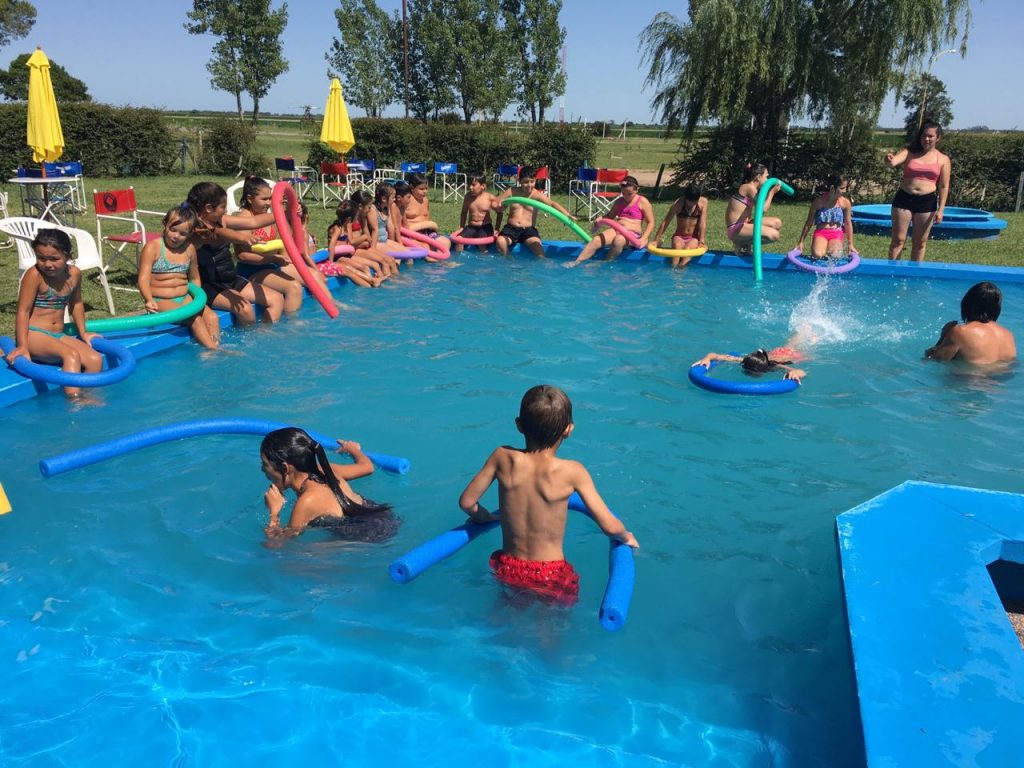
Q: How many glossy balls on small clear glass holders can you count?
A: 0